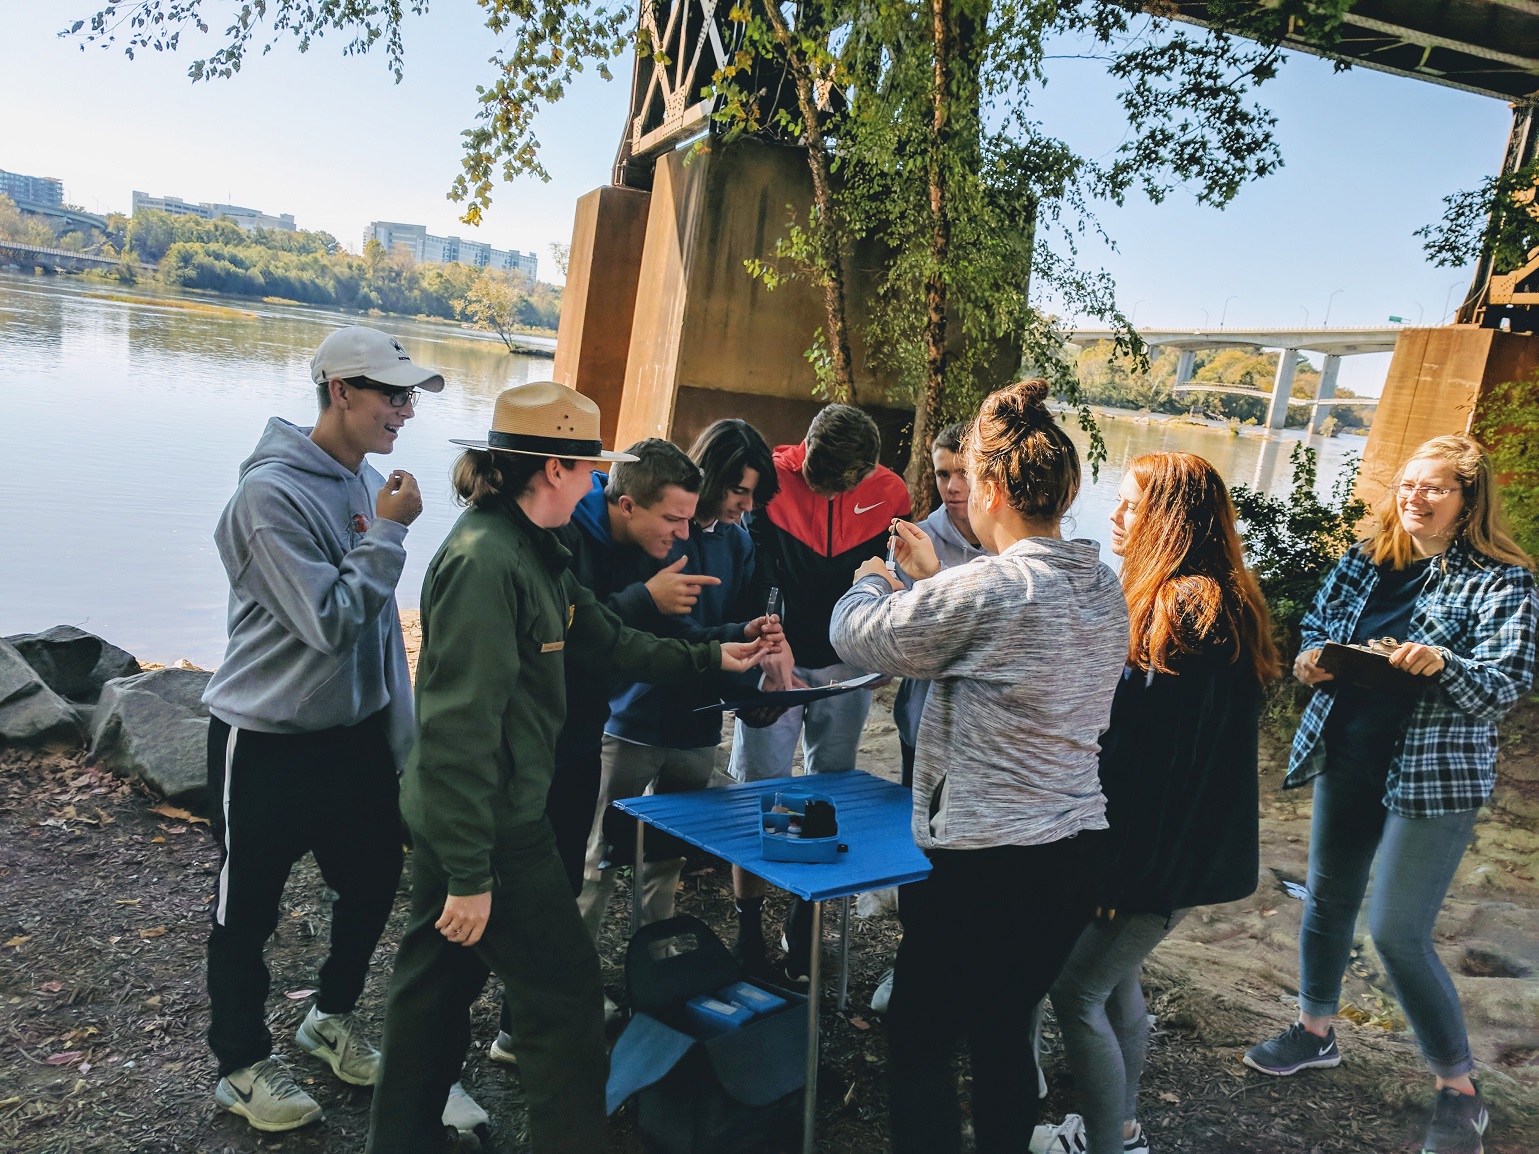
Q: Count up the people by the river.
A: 9